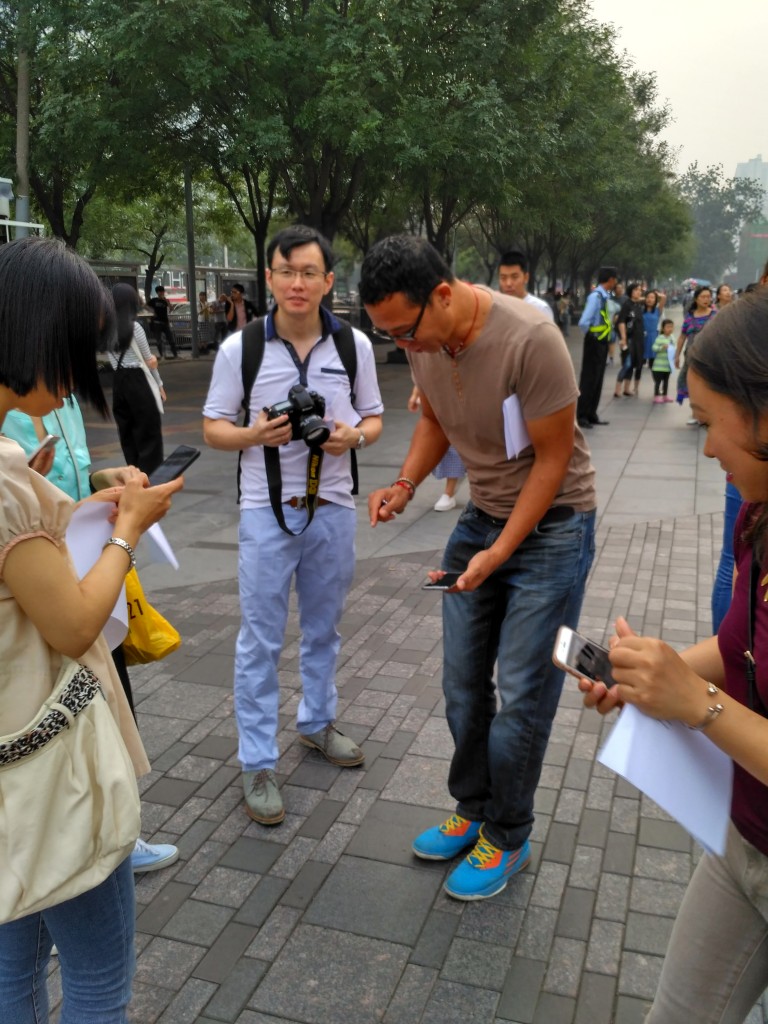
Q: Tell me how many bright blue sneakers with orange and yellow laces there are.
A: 2